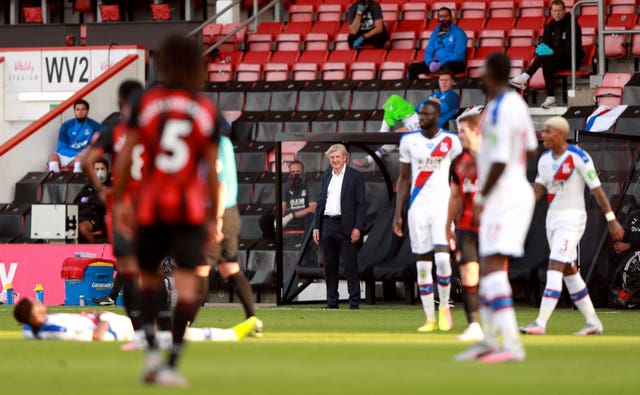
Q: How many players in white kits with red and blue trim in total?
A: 4